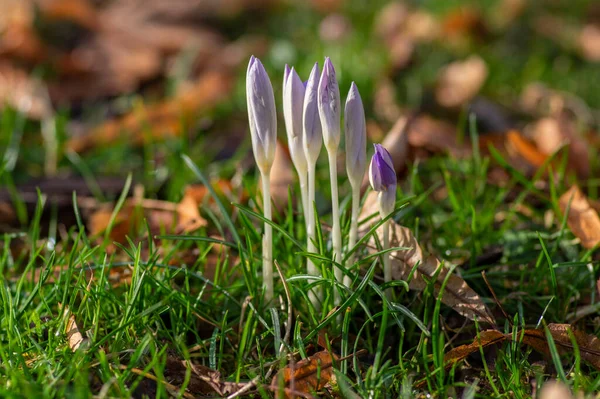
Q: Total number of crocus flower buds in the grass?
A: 6